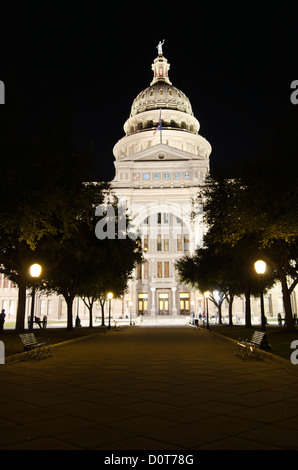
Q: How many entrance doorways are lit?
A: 3